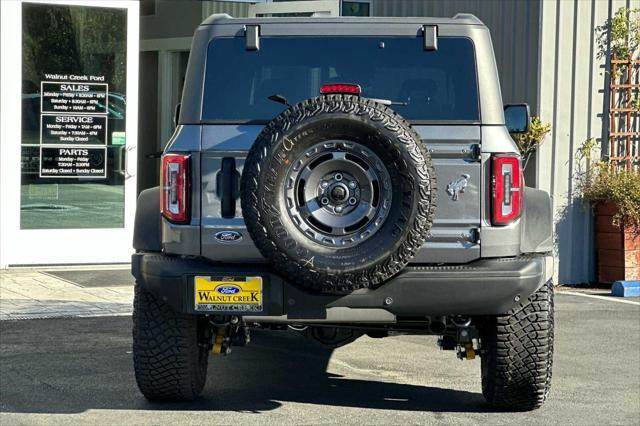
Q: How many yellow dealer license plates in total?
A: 1